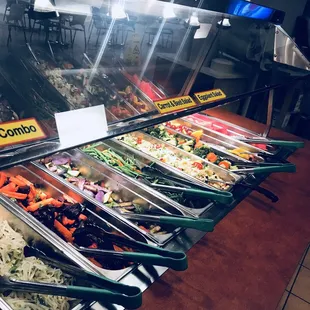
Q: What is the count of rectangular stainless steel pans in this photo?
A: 8